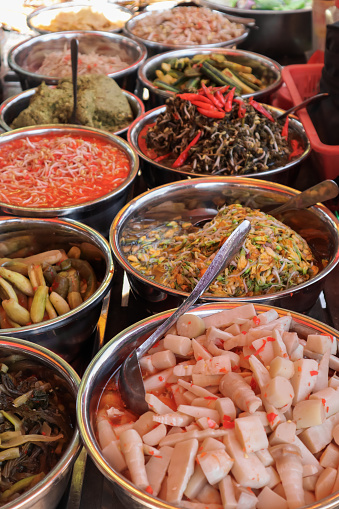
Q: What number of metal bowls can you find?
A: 12